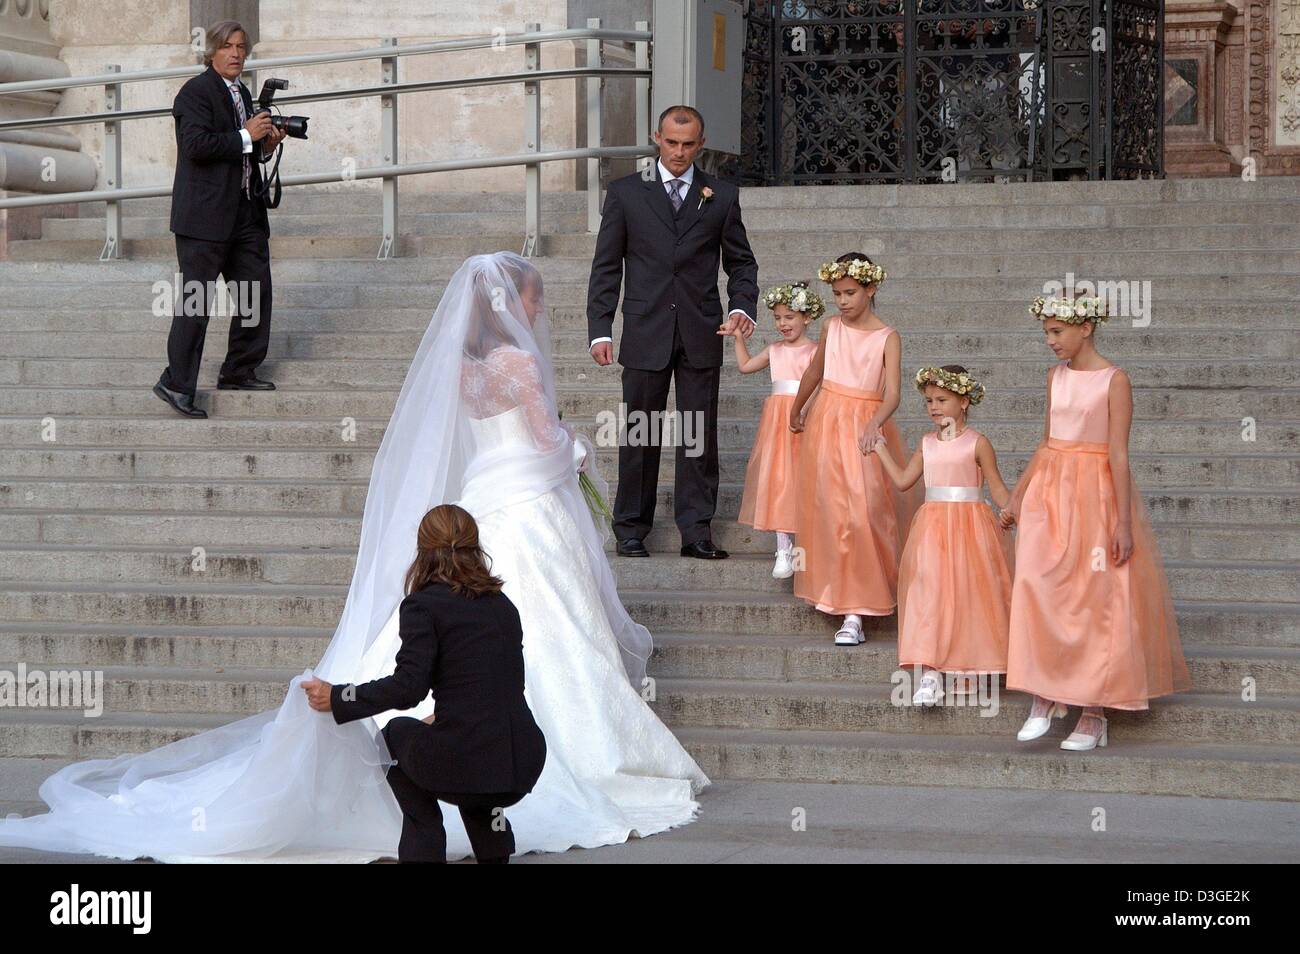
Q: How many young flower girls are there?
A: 4